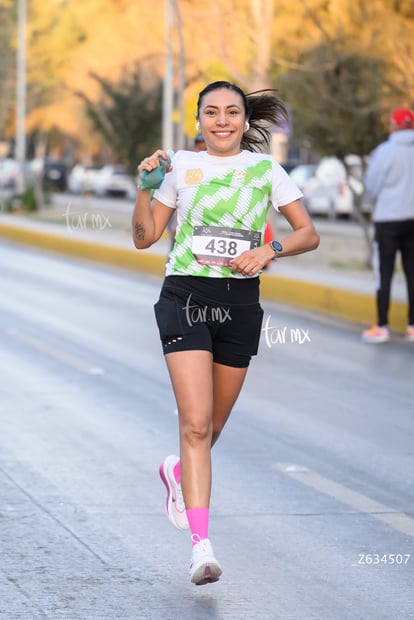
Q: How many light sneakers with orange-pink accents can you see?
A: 2